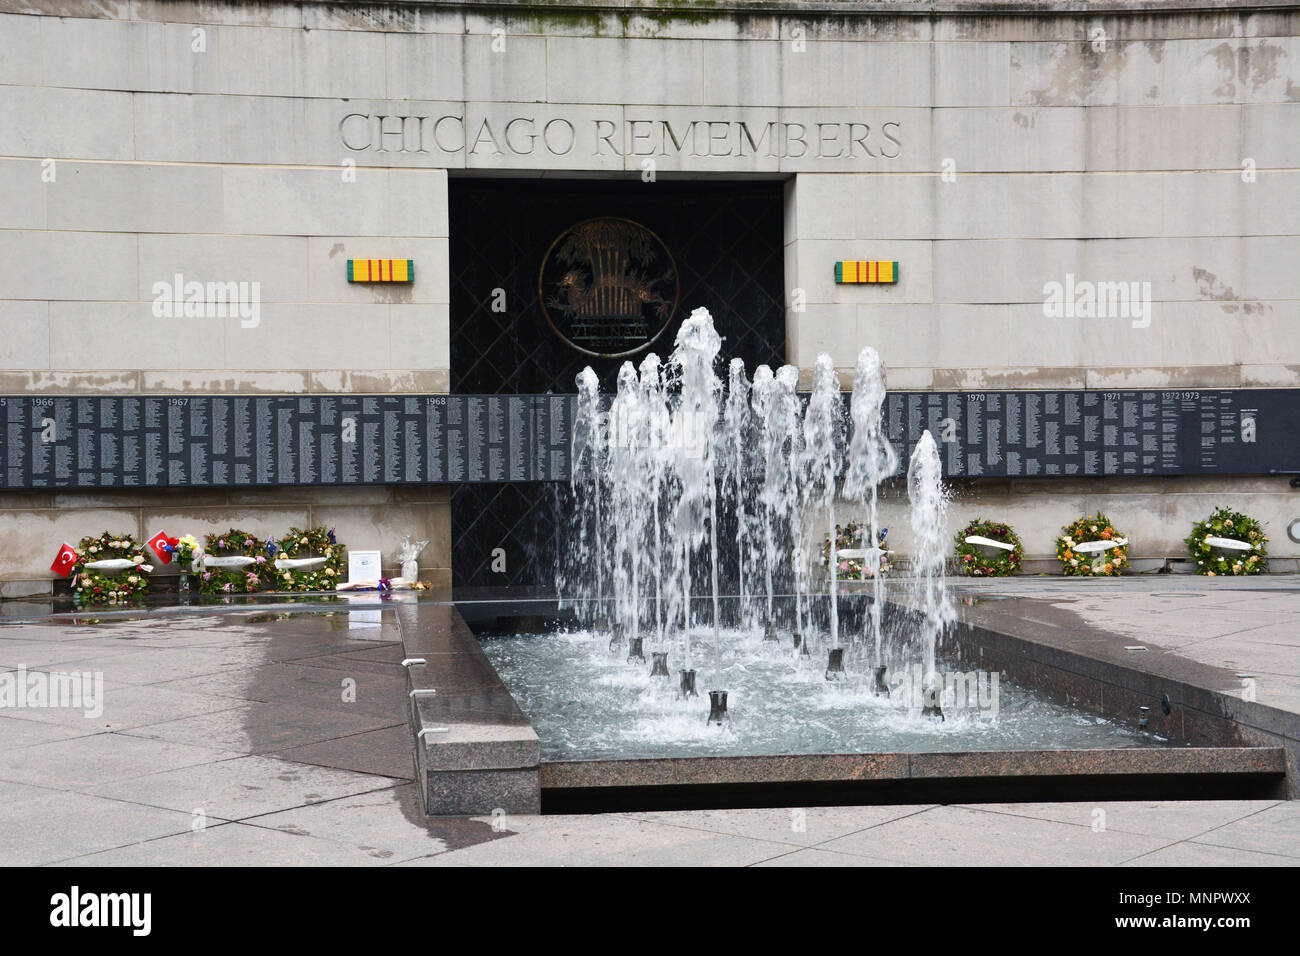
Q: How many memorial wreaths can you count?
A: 7